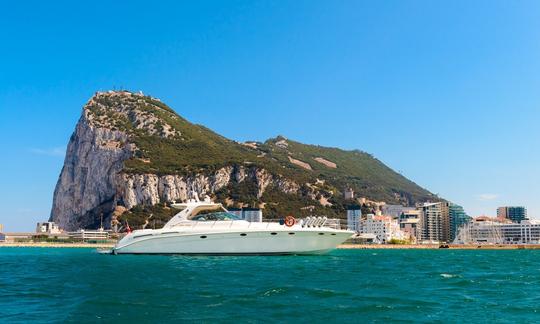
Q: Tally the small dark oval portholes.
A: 6